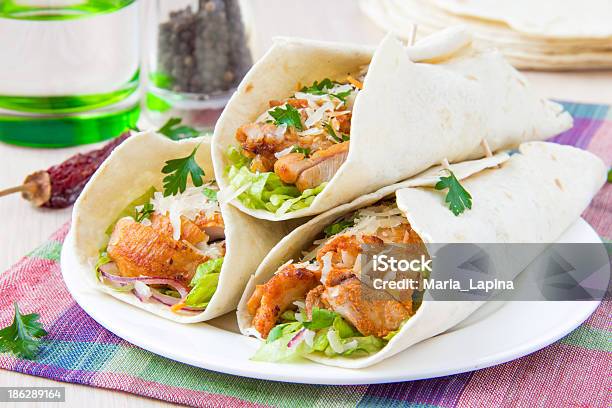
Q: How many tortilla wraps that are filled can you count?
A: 3